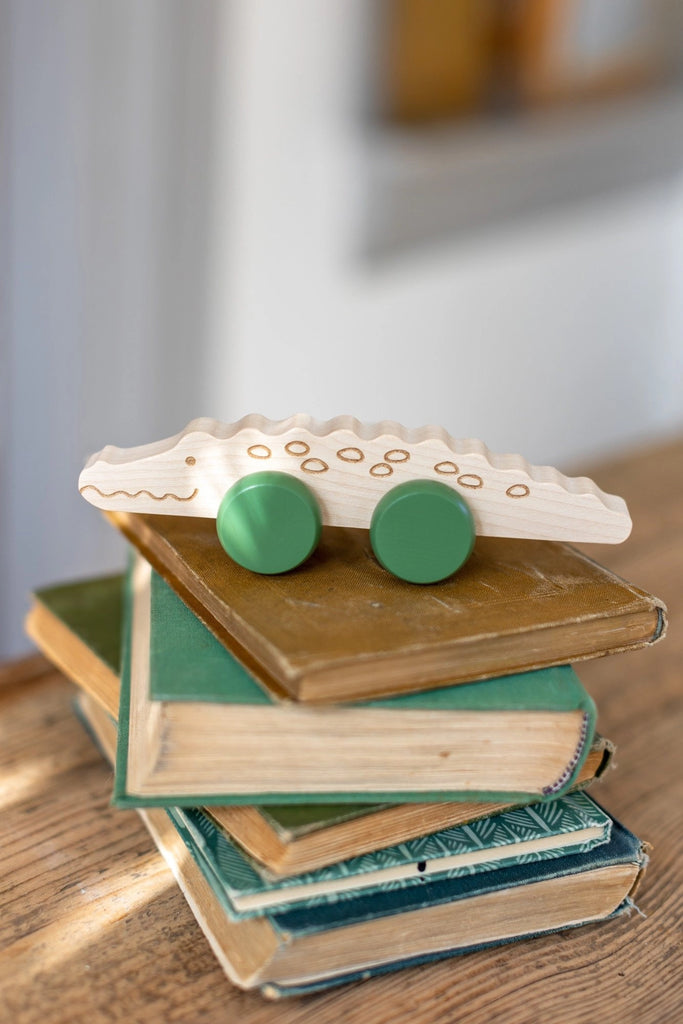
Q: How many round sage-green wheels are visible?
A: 2